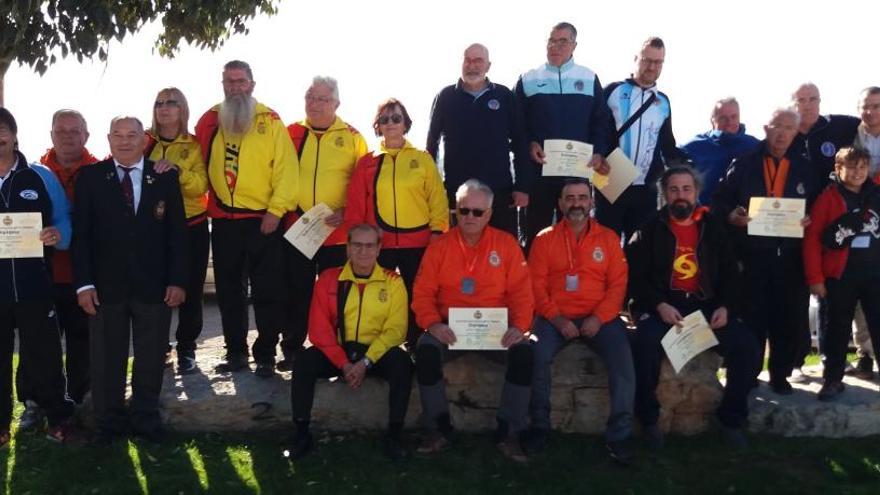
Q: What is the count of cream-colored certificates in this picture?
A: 7